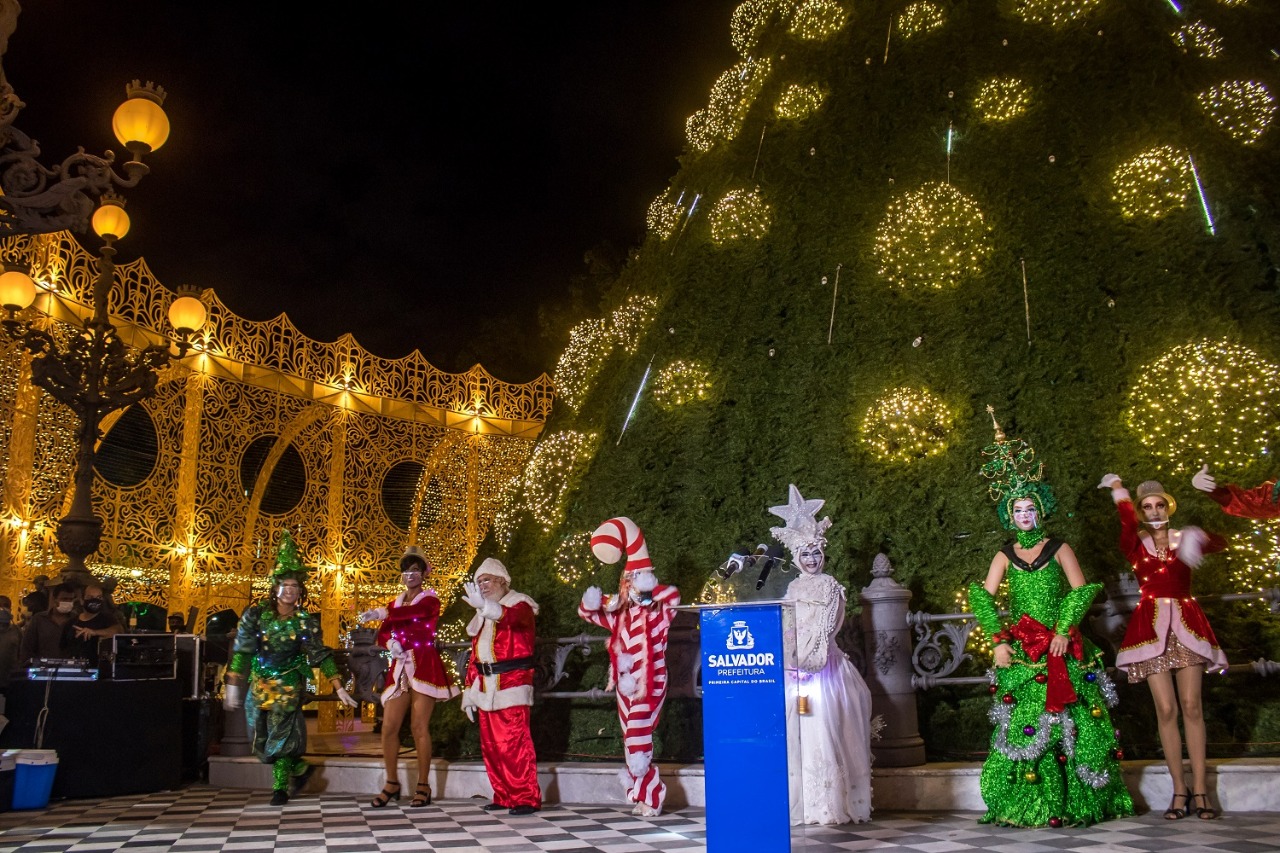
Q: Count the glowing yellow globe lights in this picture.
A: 4